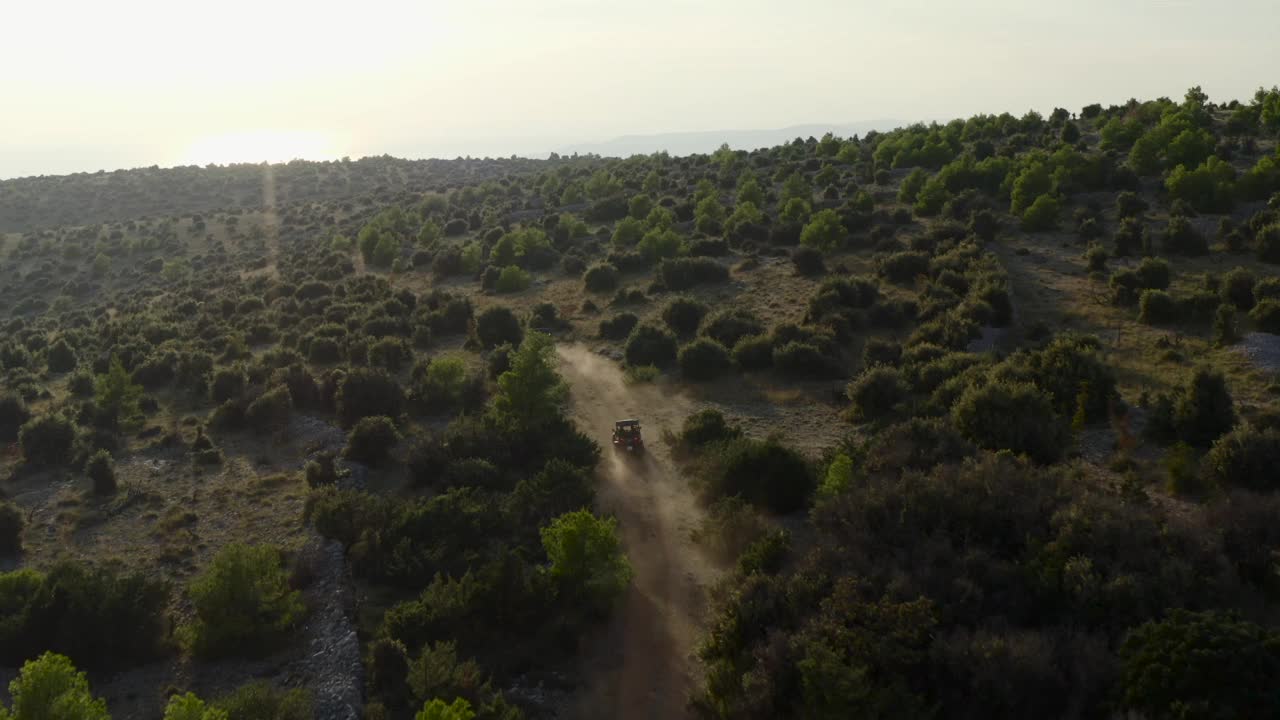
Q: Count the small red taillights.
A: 2